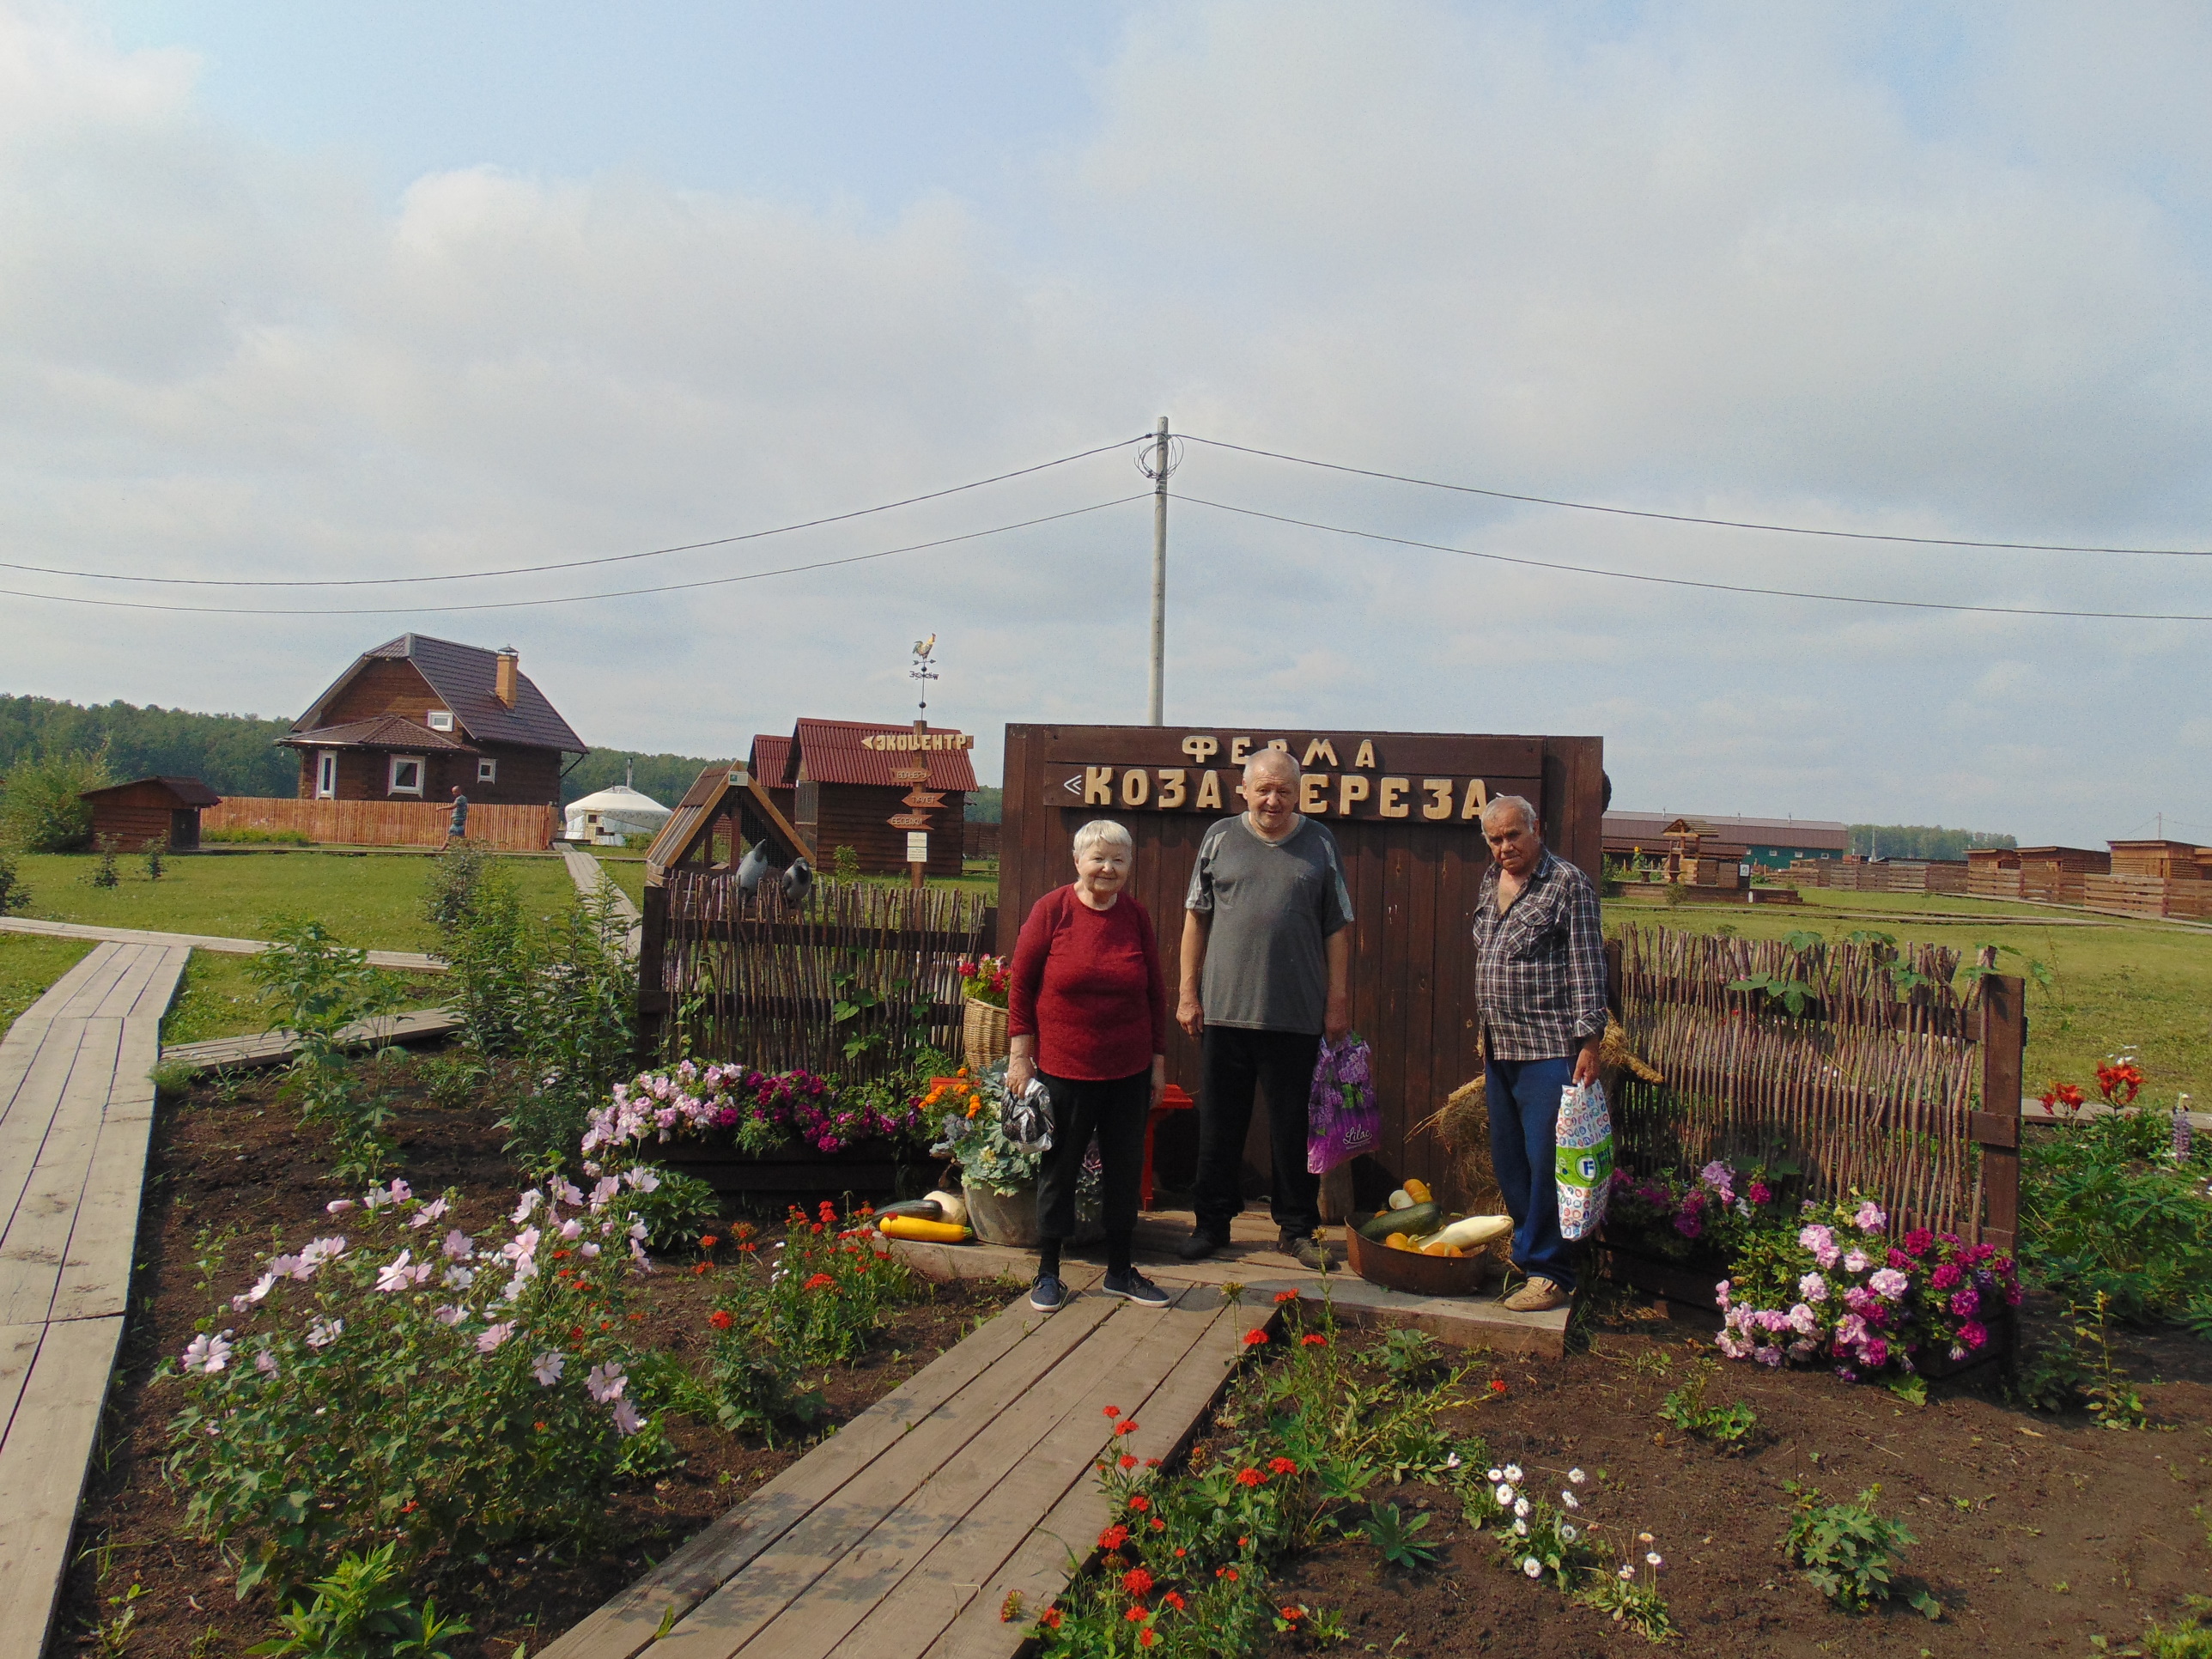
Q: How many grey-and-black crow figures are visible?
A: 2